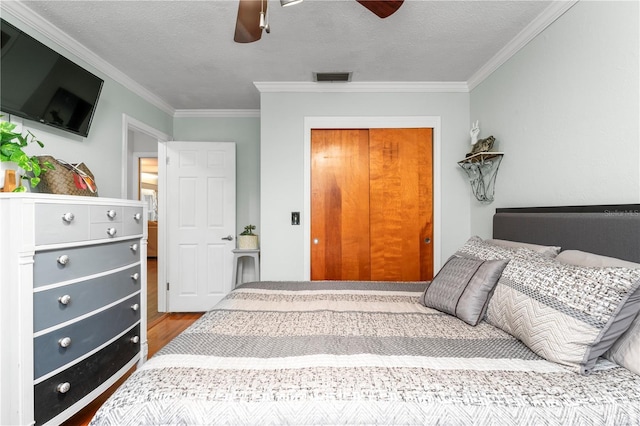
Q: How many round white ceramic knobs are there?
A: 12